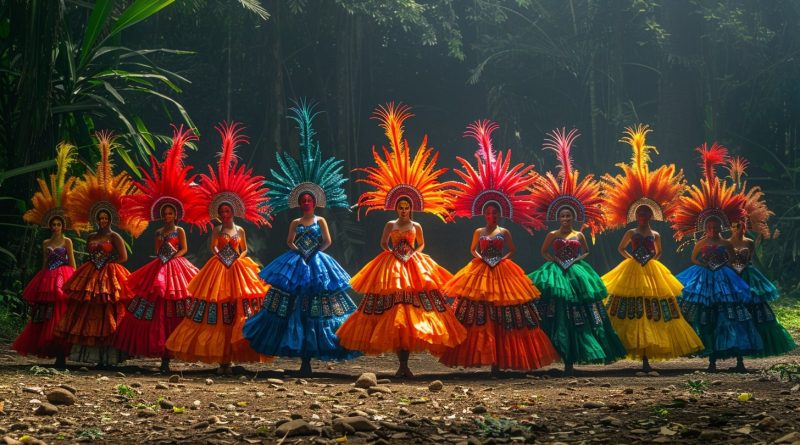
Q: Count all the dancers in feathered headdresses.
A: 11